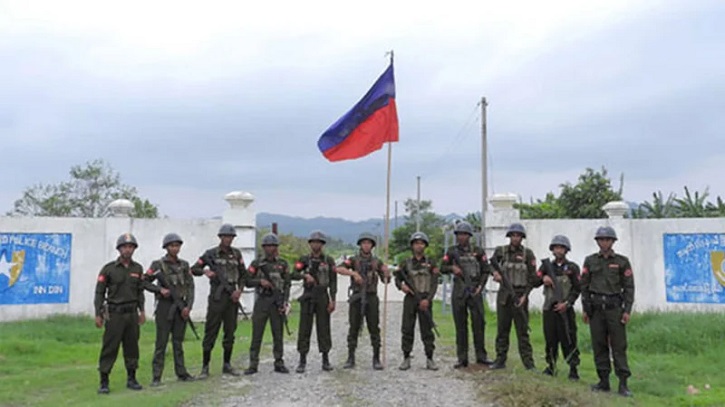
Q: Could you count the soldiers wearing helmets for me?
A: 11